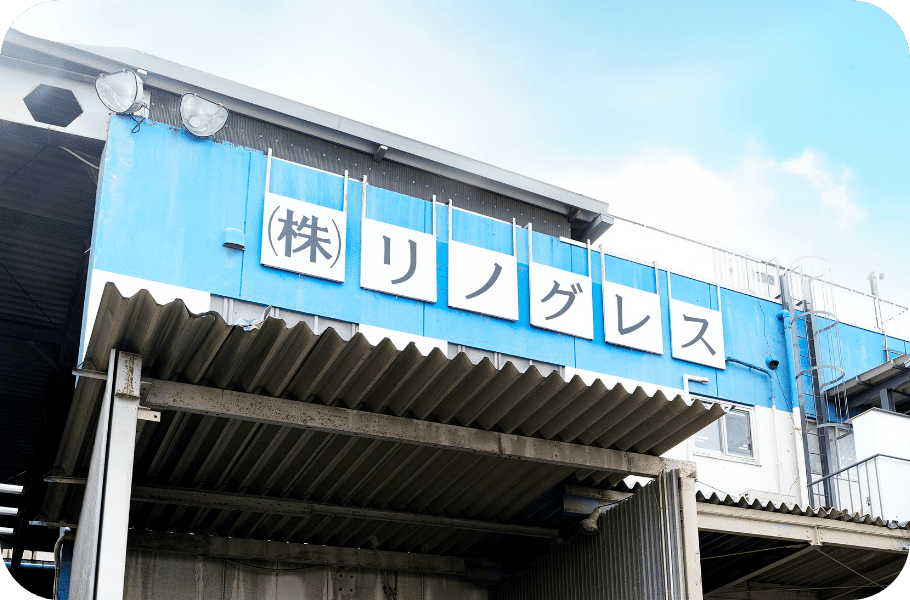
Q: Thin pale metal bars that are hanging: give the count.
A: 12